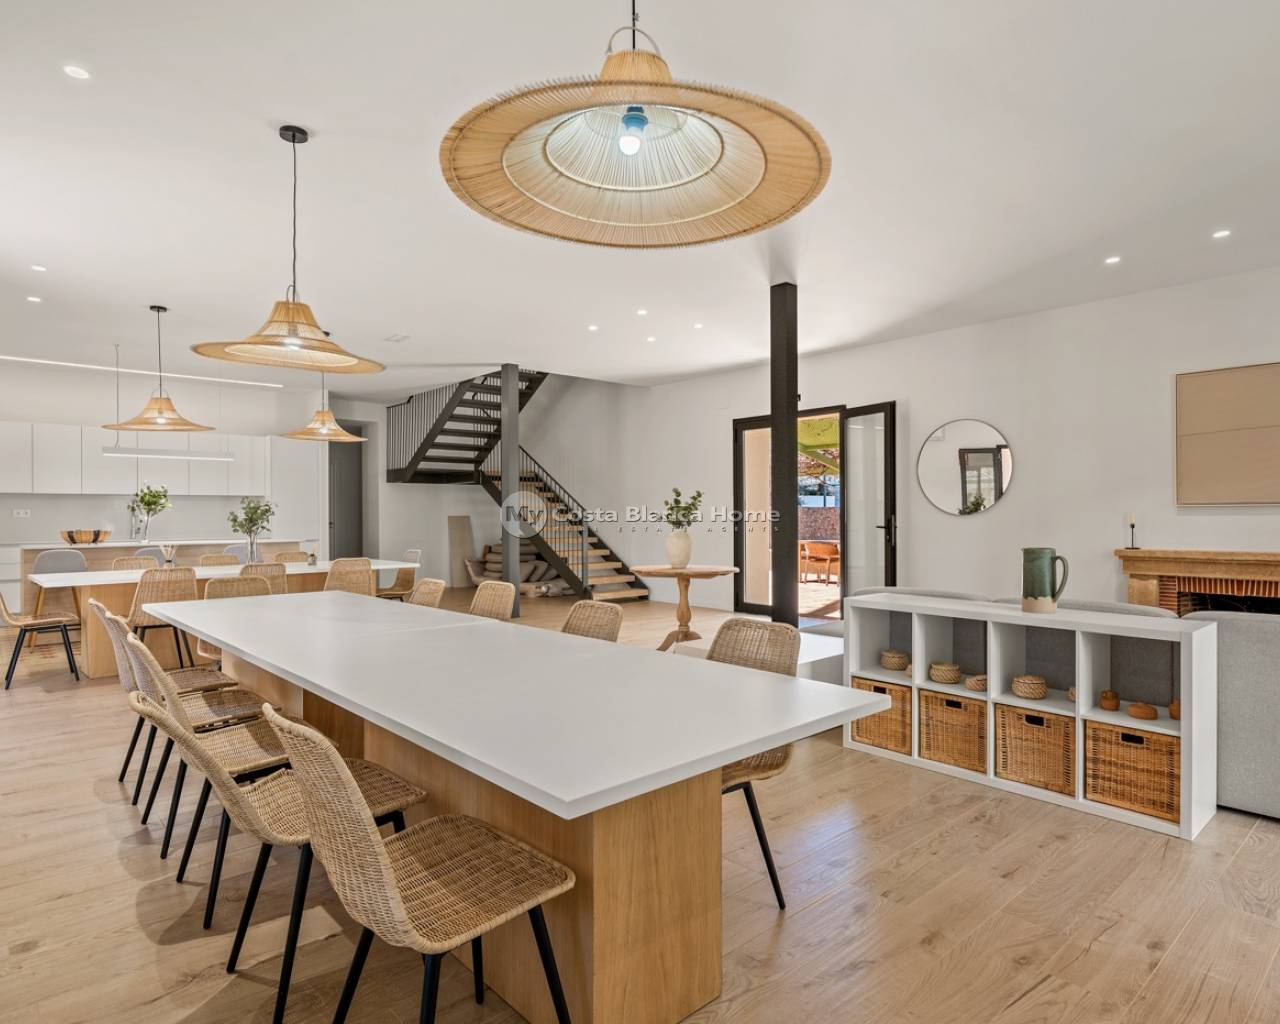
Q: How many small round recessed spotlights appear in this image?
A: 9